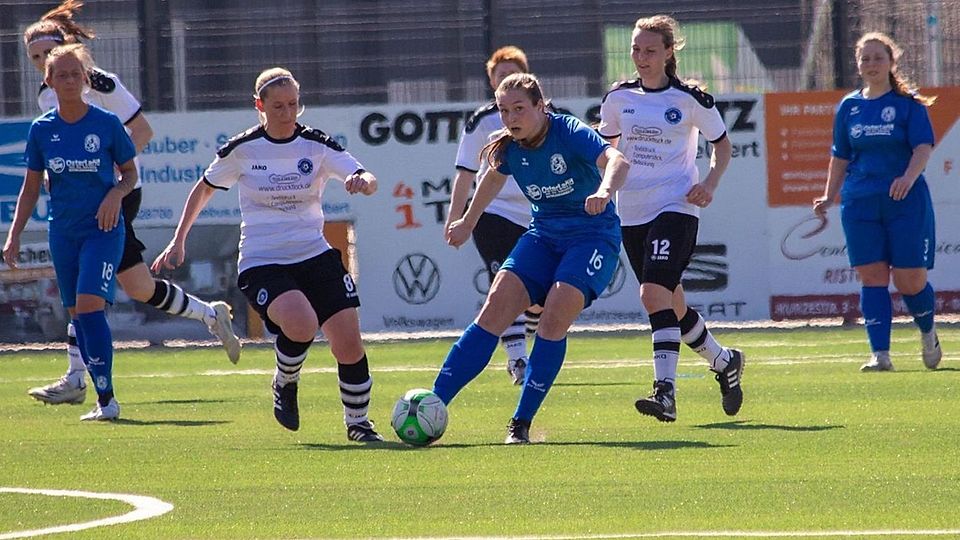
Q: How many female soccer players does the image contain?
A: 7